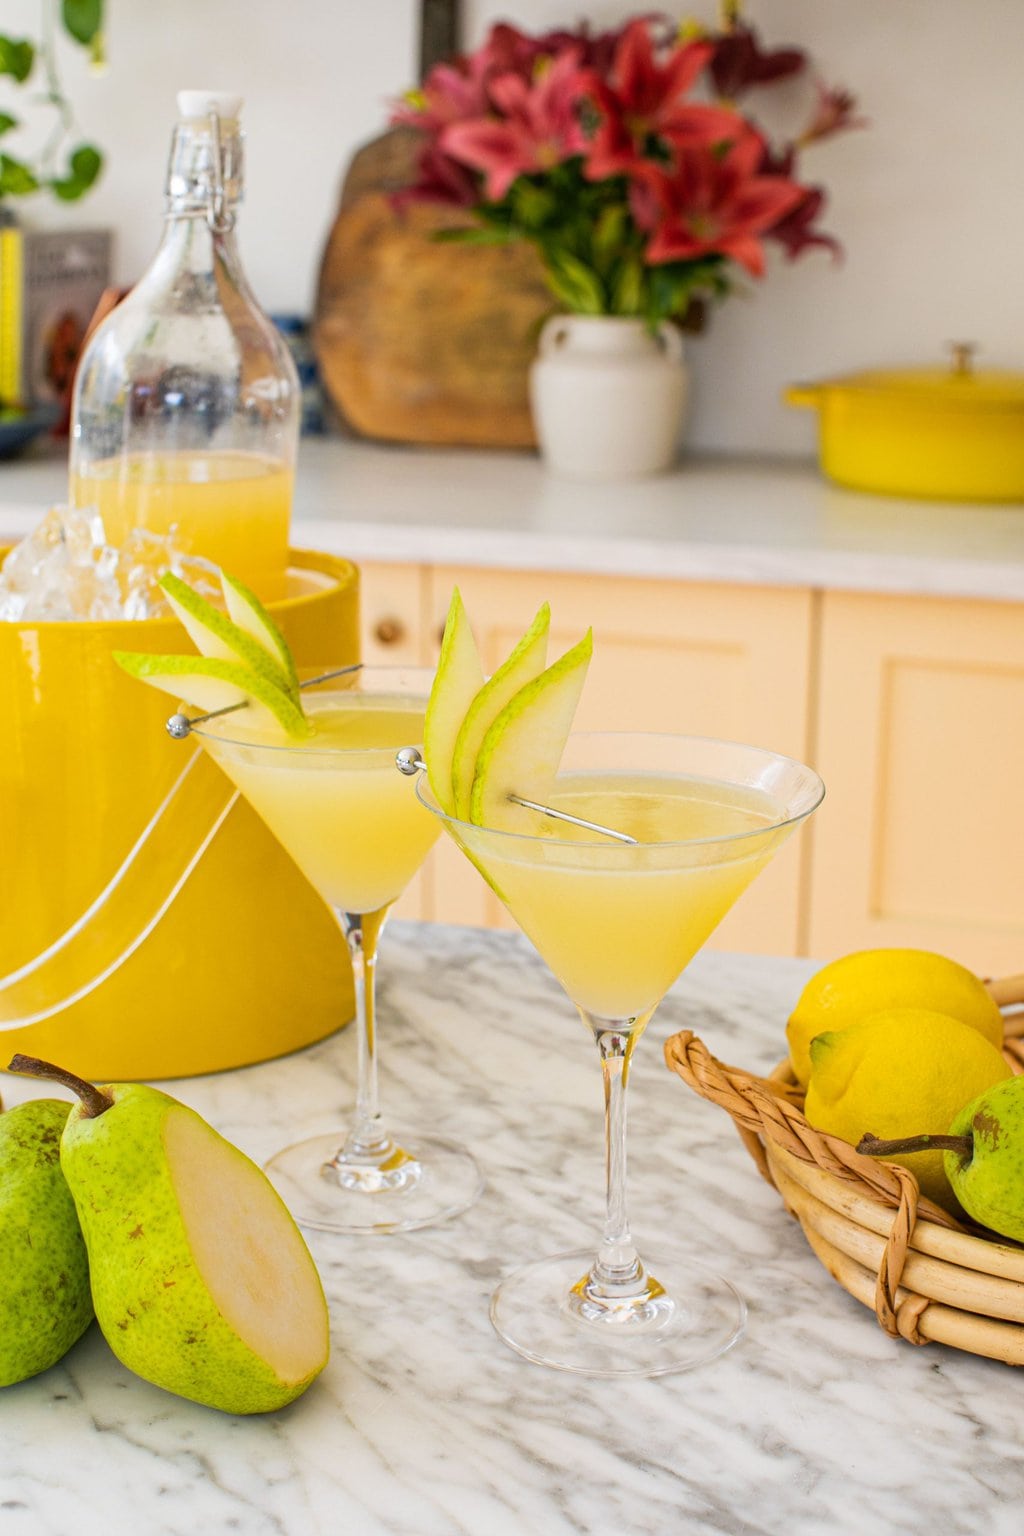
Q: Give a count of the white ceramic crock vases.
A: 1